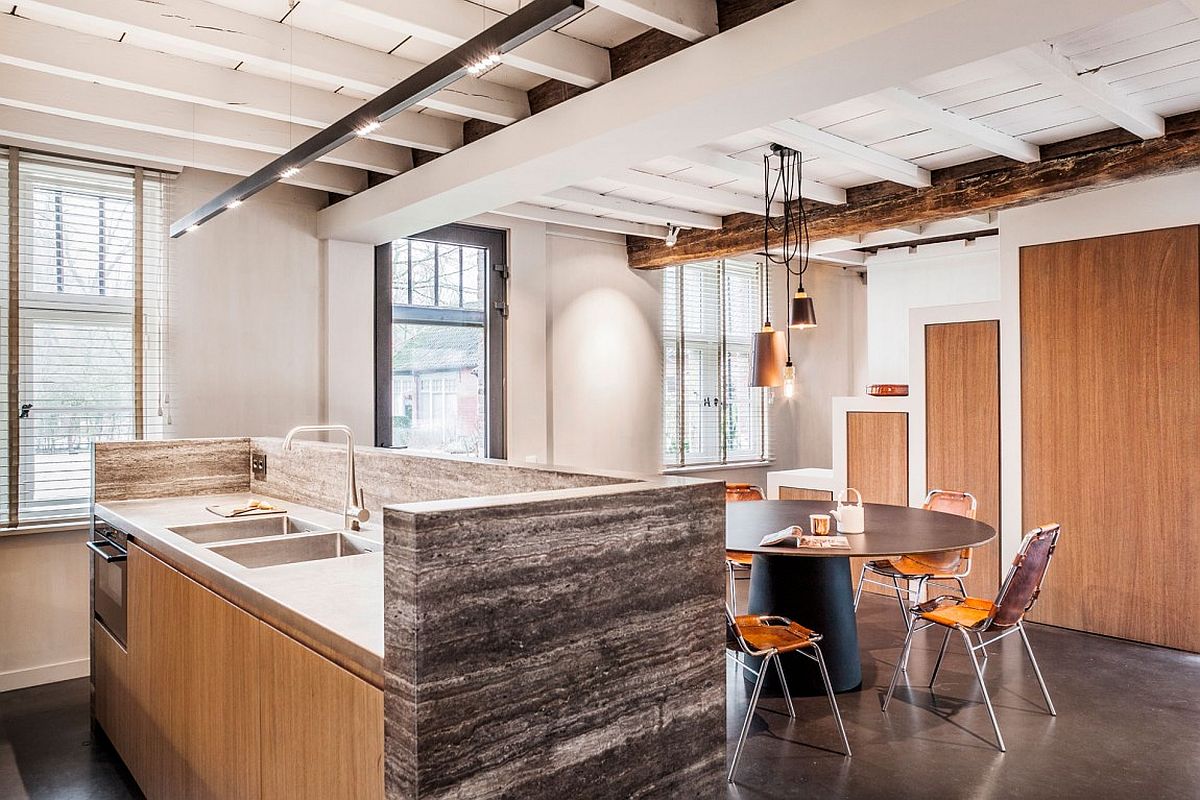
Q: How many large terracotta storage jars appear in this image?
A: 0